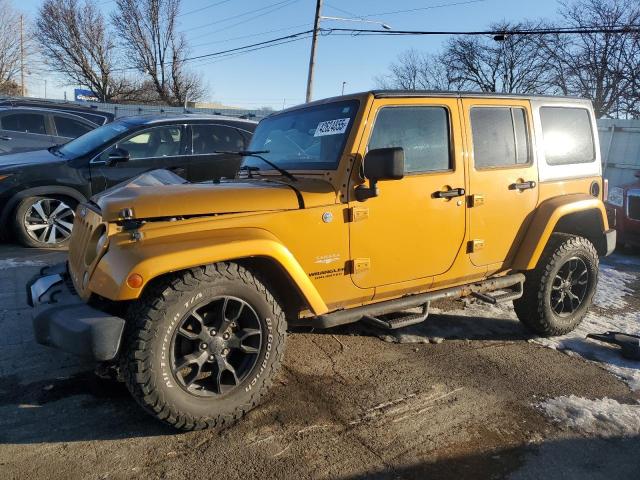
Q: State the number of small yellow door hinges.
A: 4